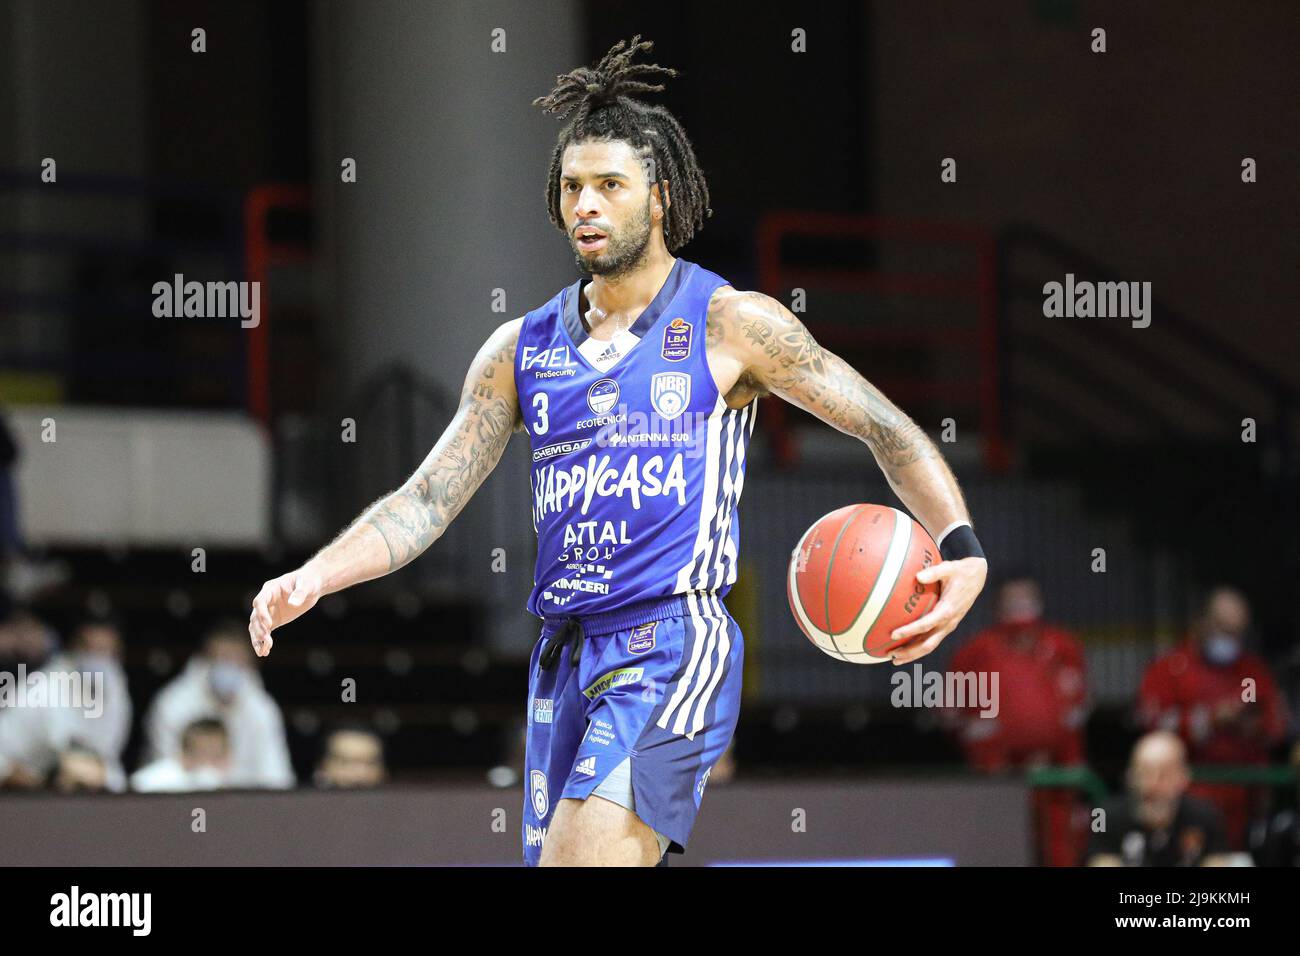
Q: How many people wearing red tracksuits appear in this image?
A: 2